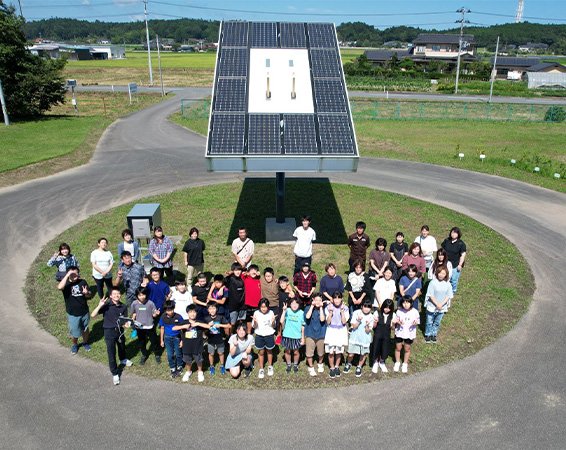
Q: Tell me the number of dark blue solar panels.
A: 12